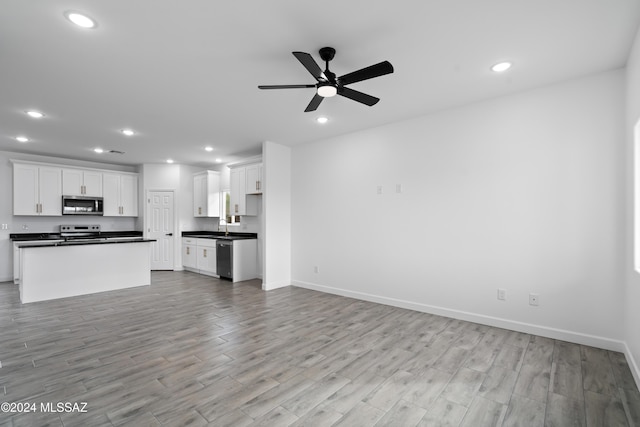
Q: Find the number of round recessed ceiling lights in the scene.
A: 10